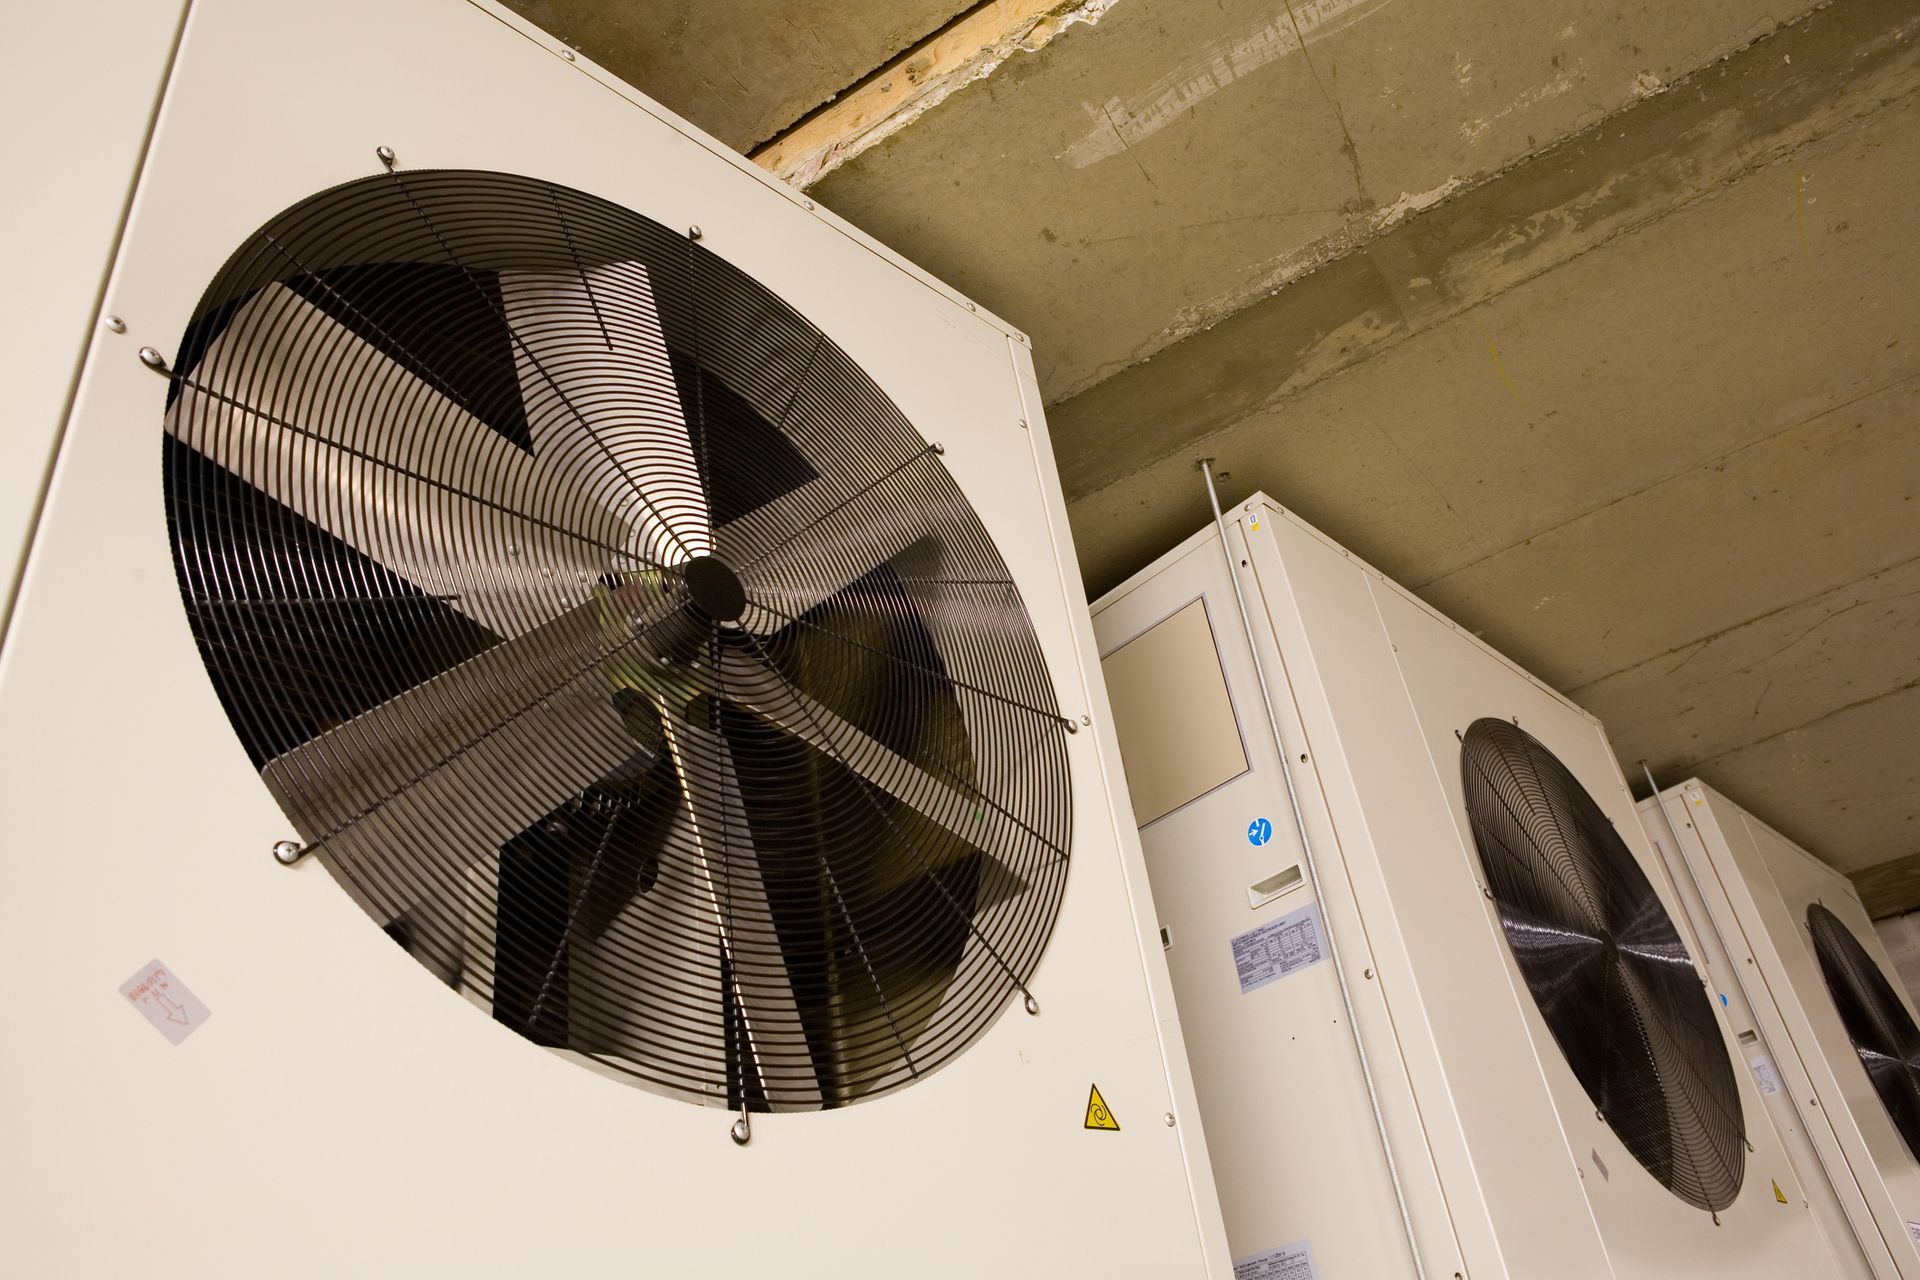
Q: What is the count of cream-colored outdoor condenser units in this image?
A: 3